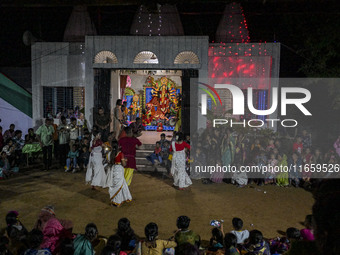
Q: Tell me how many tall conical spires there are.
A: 3